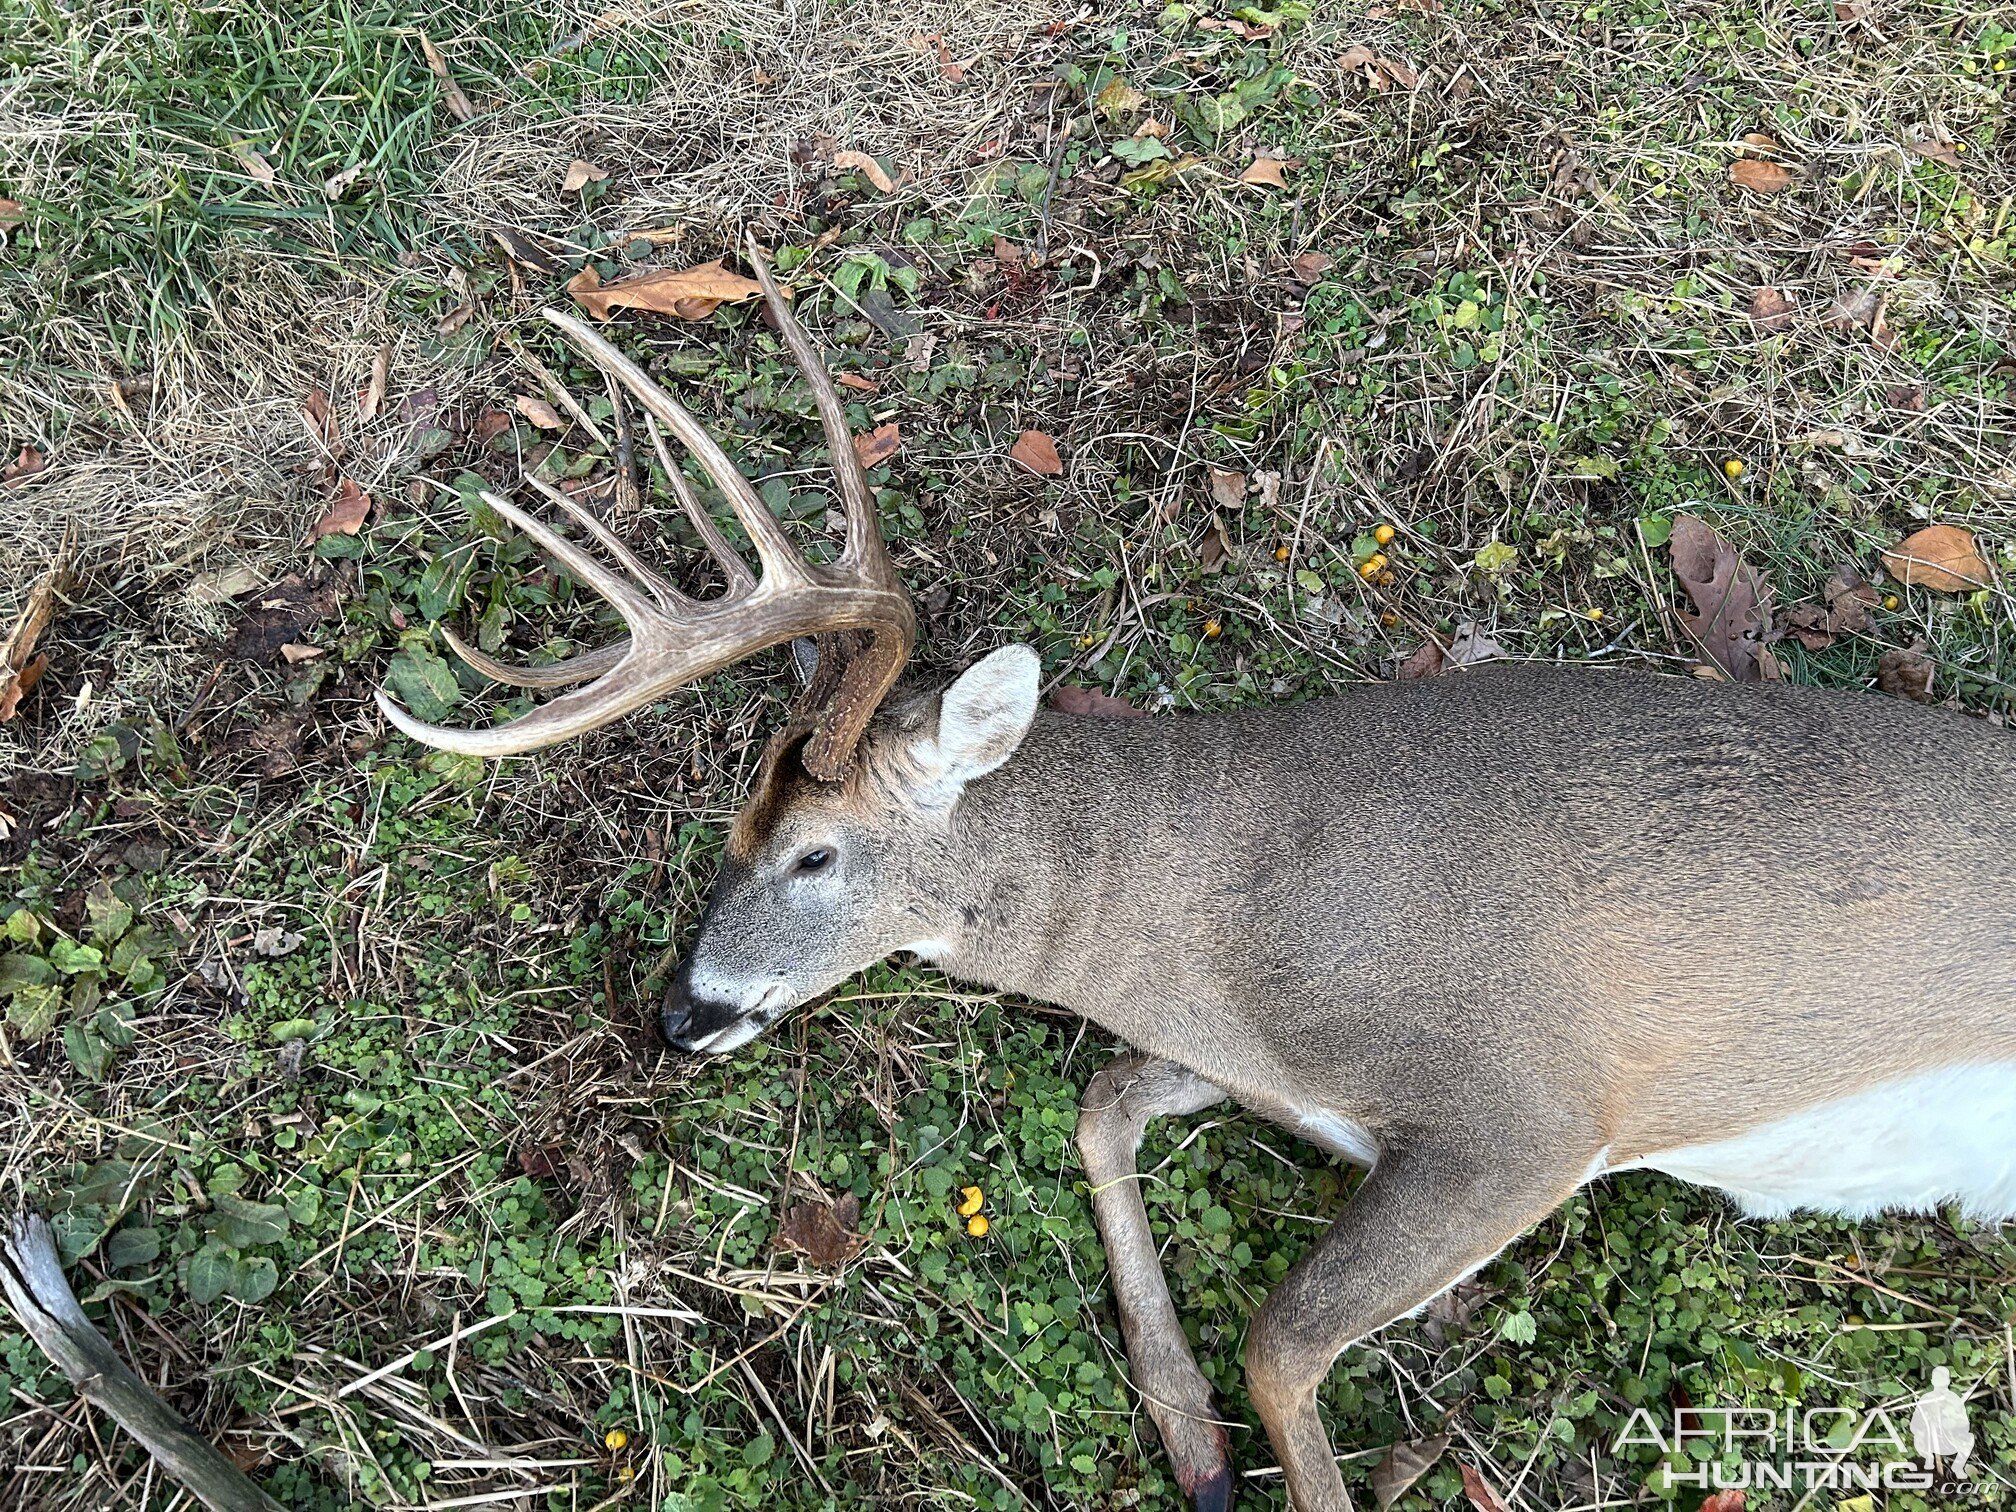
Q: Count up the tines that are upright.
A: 5